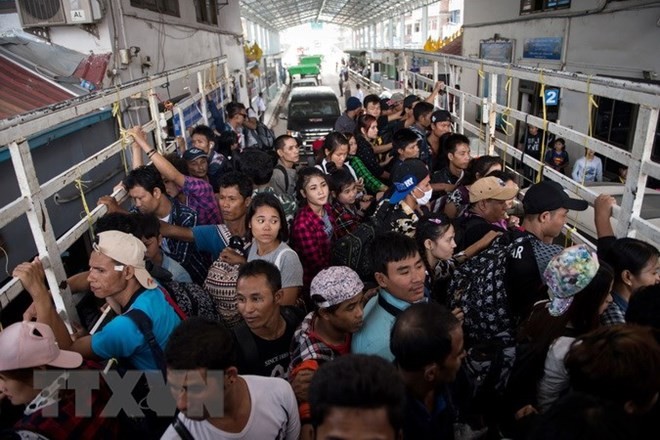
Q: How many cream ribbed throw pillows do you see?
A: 0